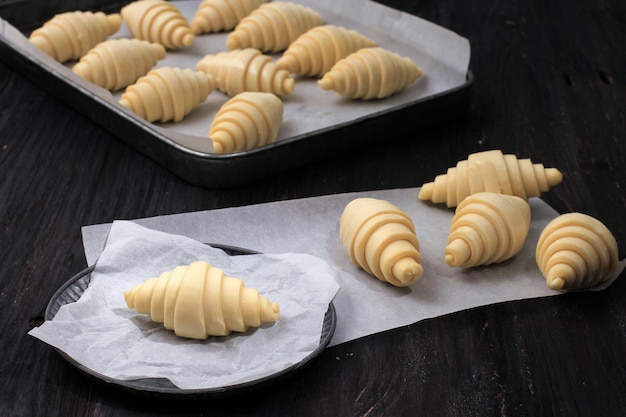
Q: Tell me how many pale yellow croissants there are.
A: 15